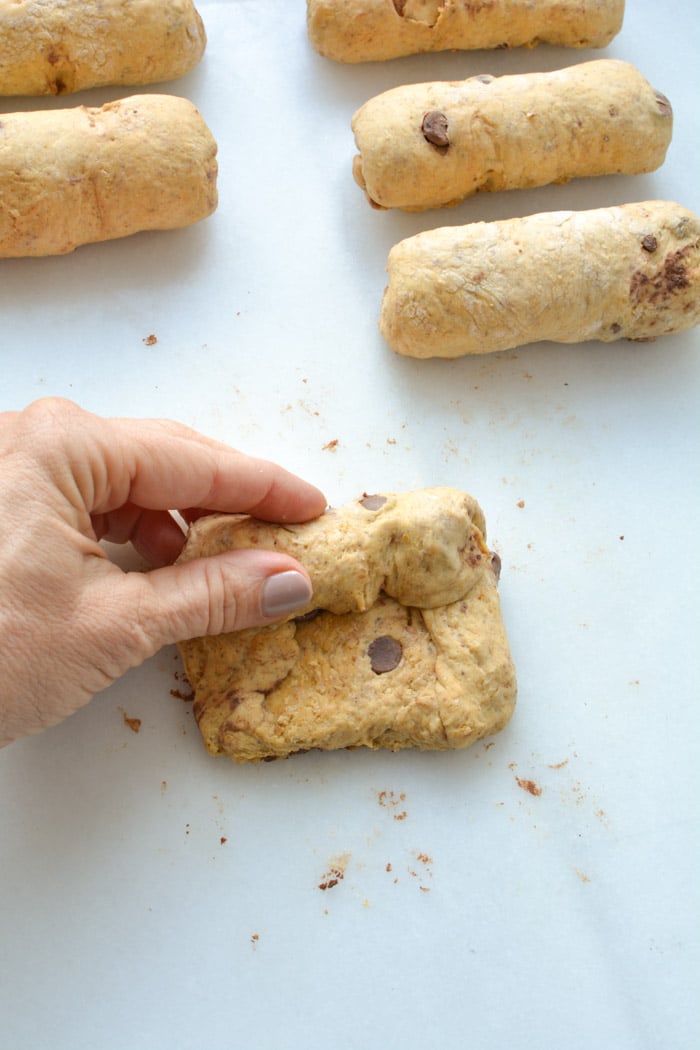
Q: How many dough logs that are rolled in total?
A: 5